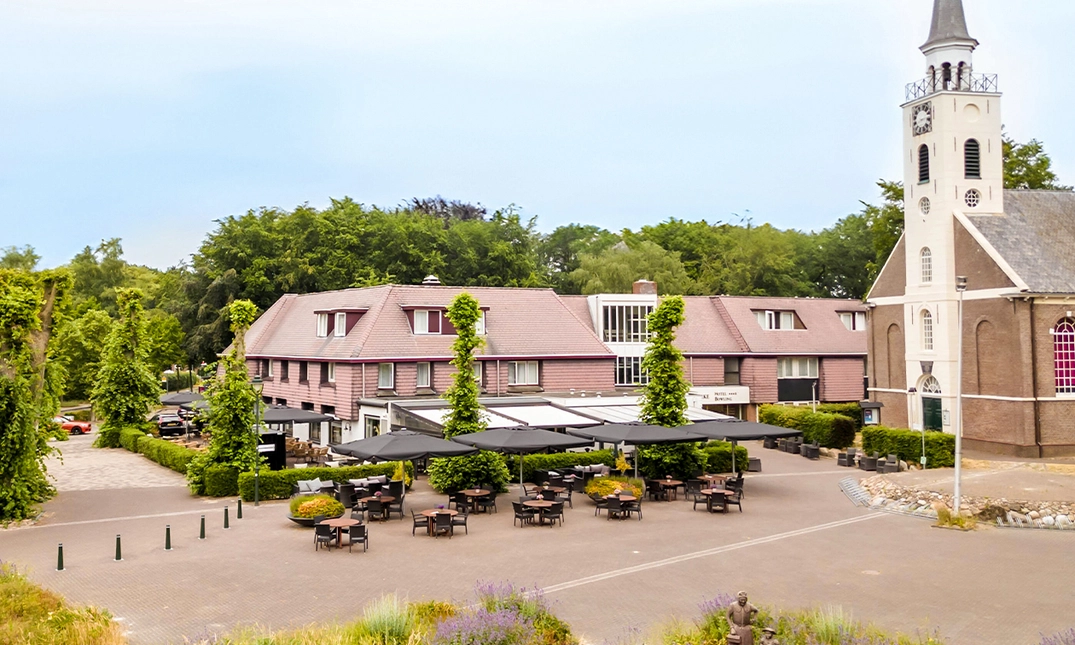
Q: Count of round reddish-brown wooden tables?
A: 10